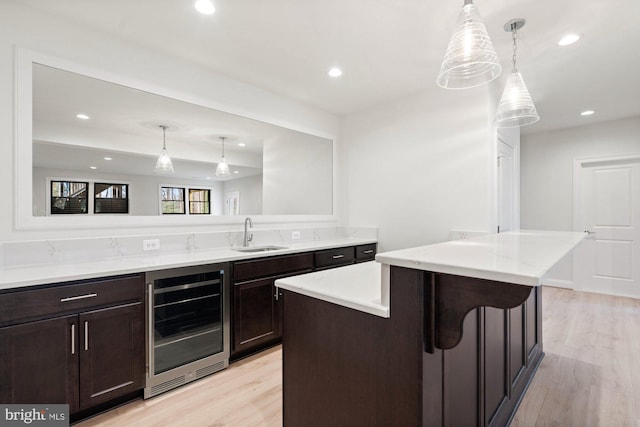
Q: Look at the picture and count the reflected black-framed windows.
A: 4